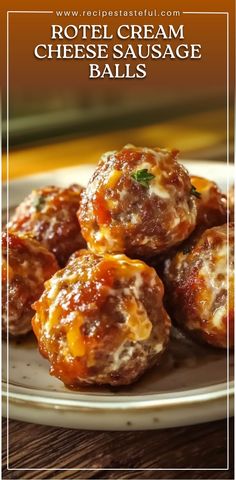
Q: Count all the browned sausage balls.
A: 6